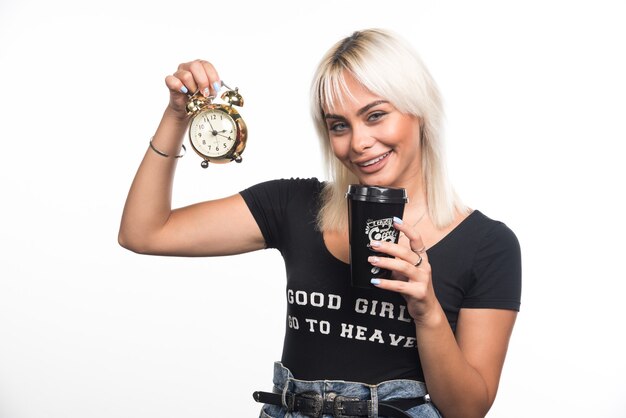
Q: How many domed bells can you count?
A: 2